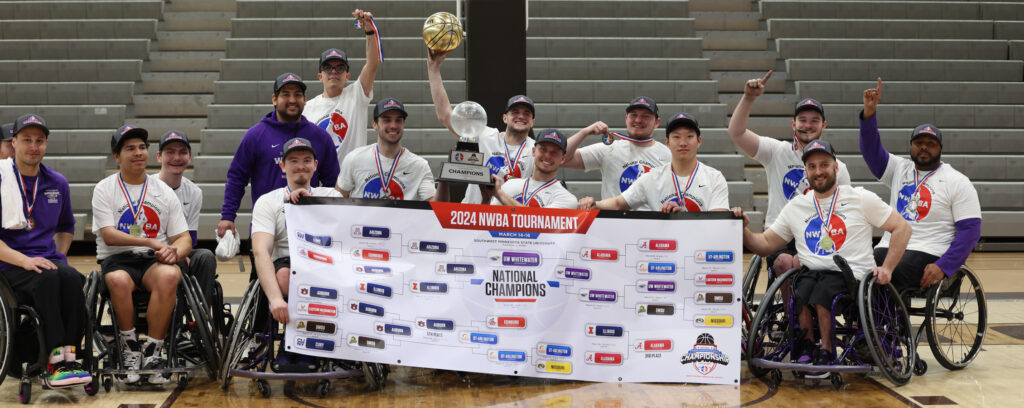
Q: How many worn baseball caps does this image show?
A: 15